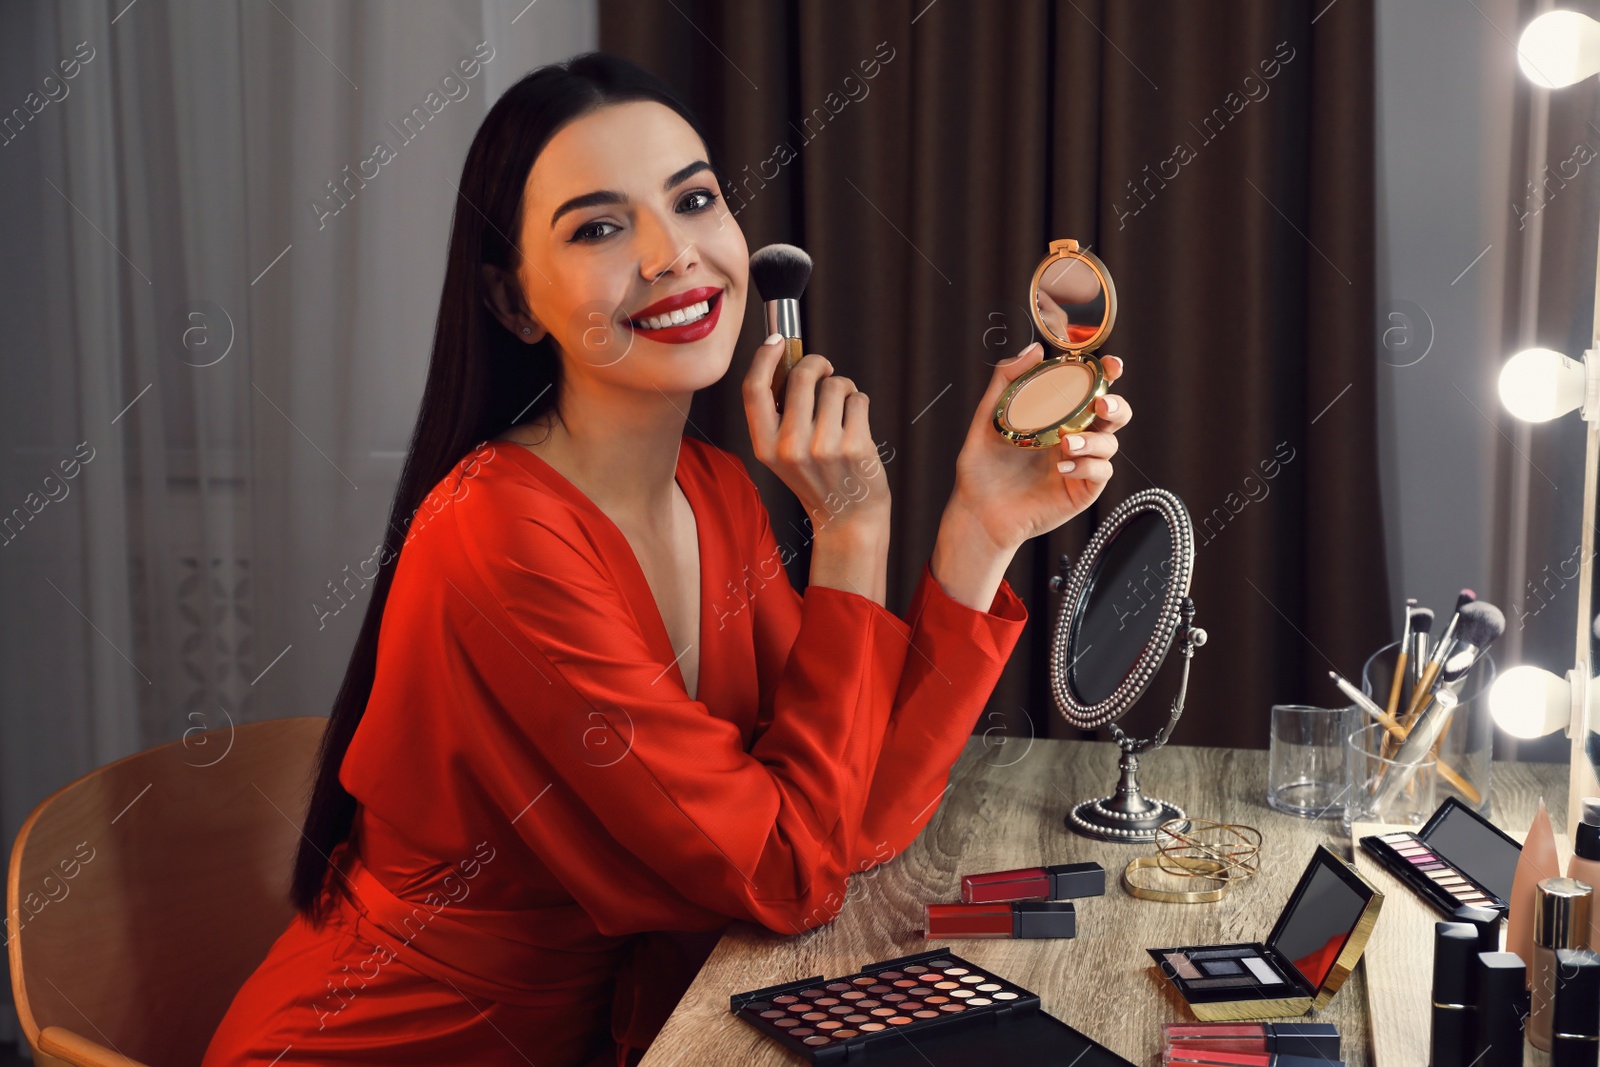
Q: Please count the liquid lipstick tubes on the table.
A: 4